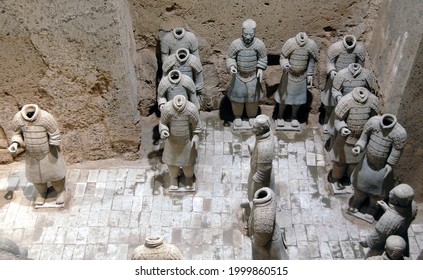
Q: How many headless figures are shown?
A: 12